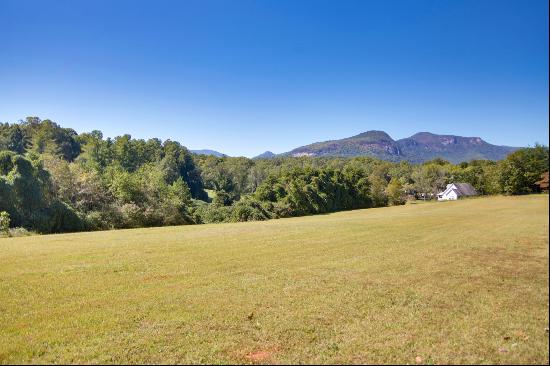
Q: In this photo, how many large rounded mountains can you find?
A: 2